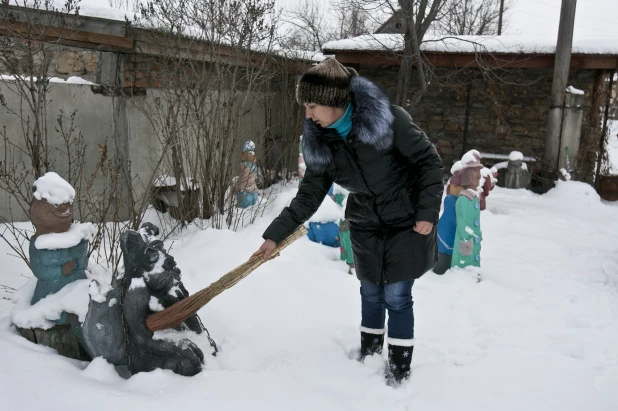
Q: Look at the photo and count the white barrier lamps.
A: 0